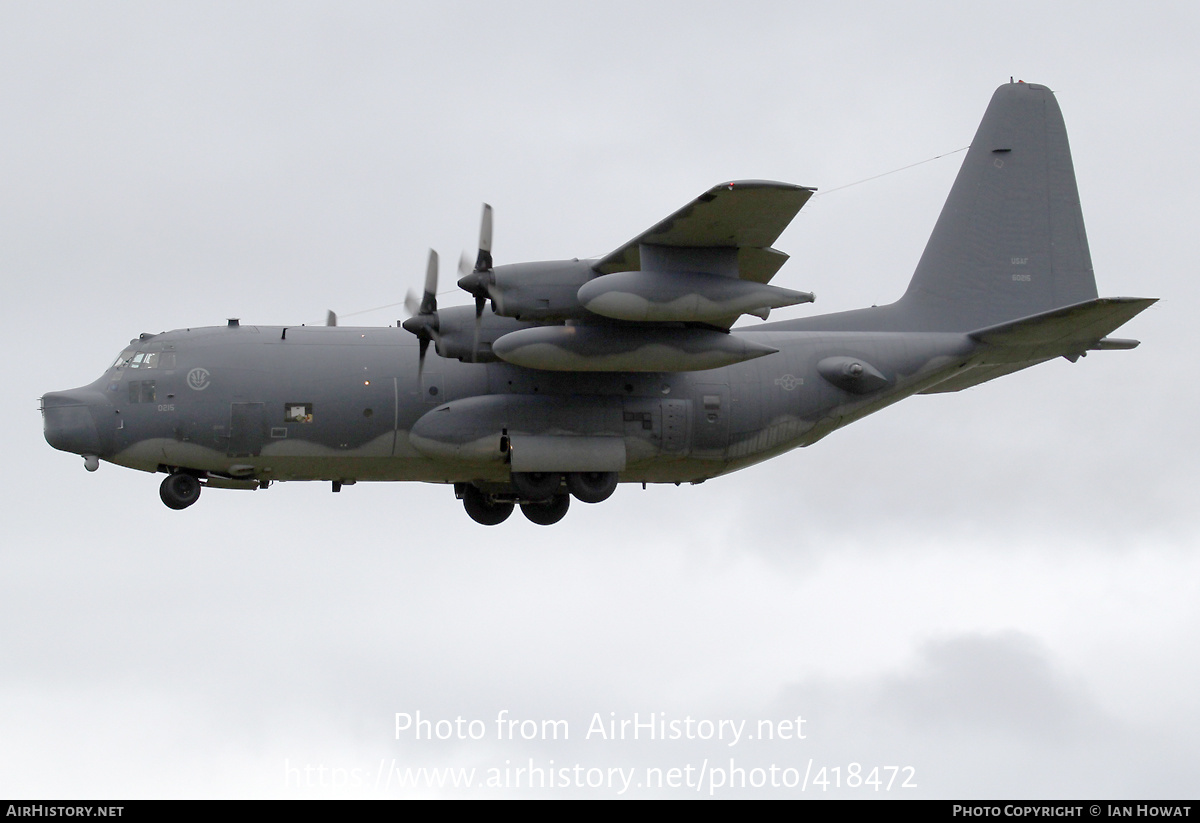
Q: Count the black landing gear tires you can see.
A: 5